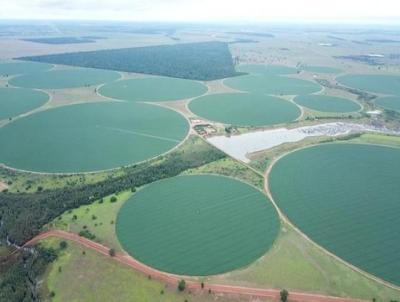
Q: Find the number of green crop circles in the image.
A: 14